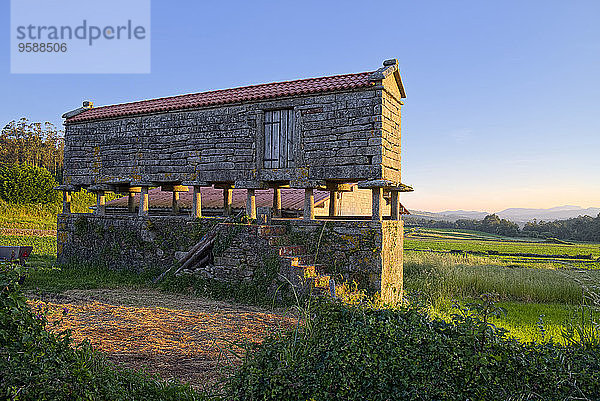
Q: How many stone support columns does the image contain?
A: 13